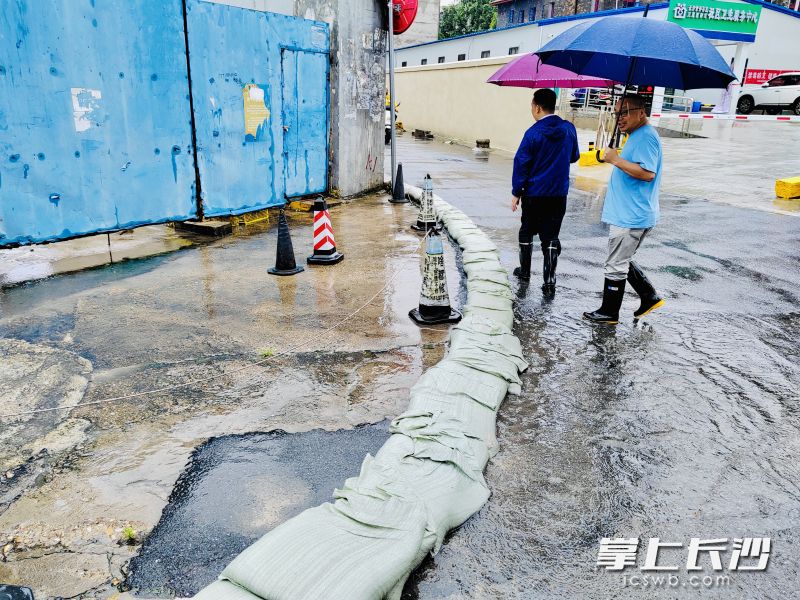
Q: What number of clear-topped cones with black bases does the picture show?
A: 2